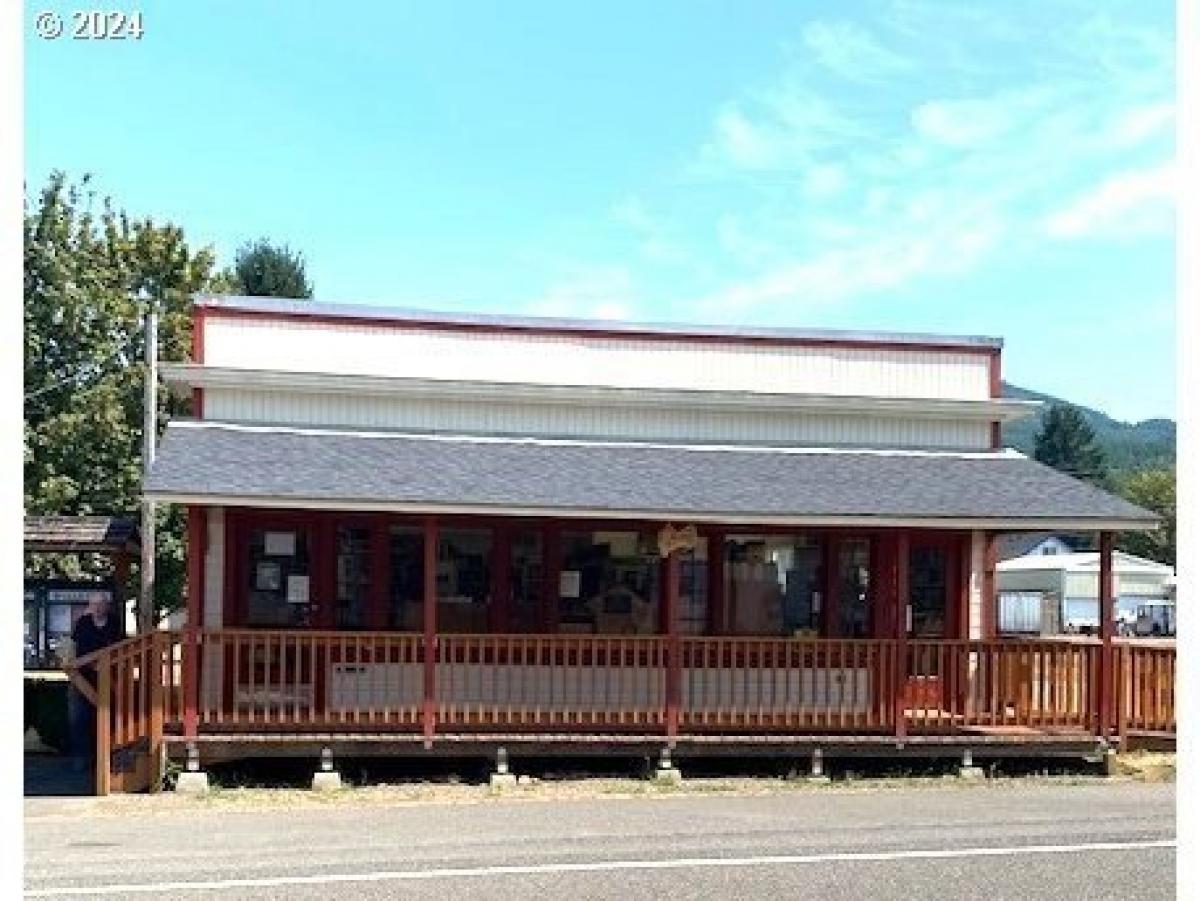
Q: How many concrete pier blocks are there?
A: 6